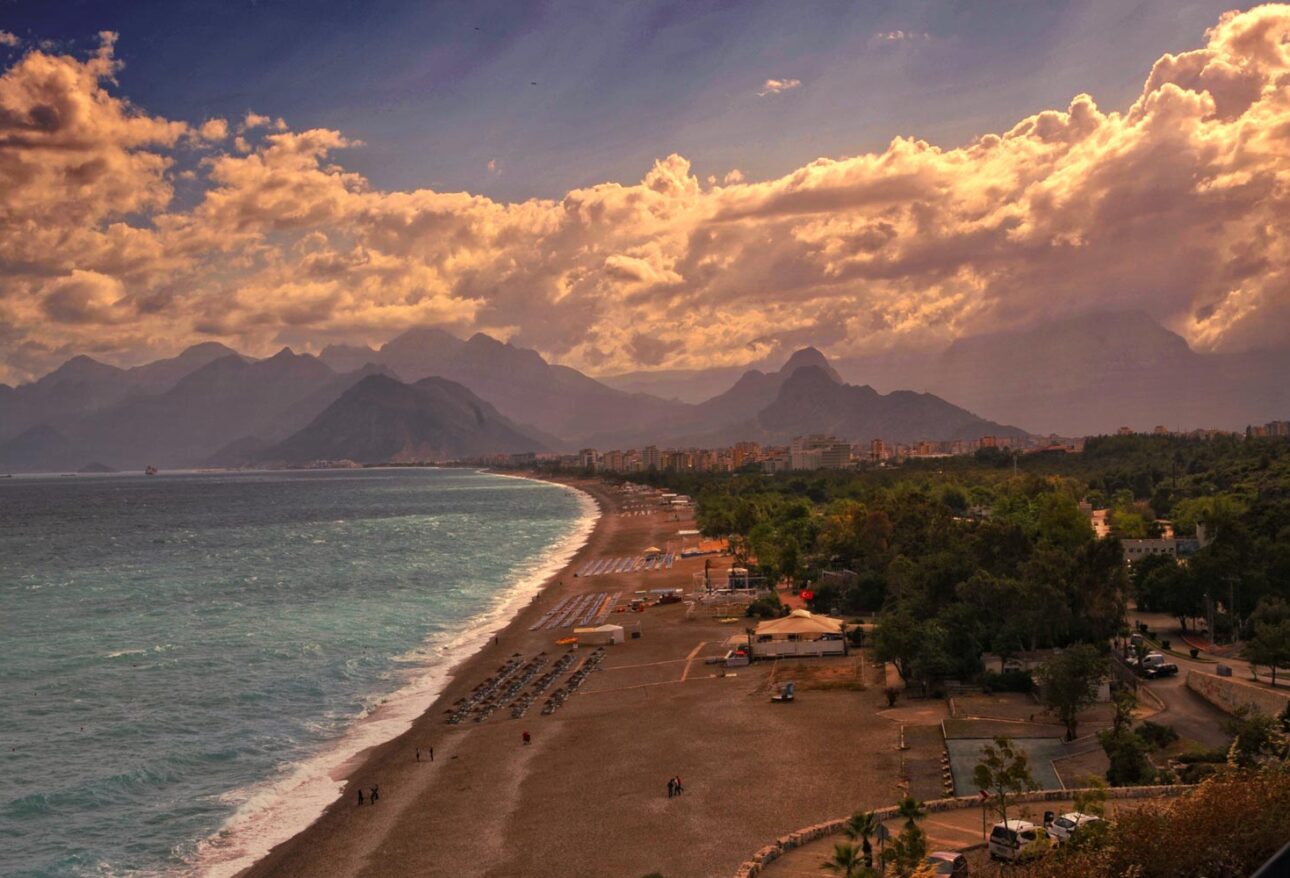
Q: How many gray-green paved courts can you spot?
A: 1